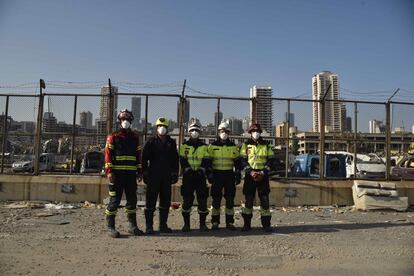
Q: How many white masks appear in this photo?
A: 5